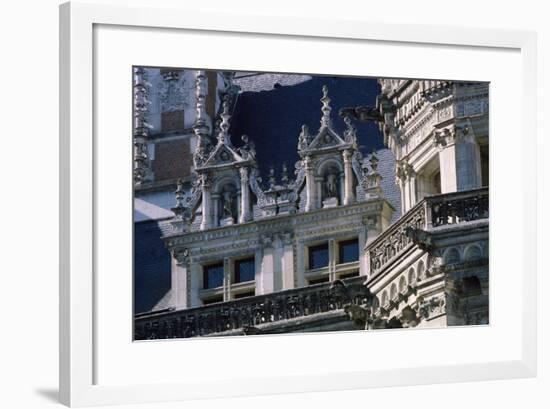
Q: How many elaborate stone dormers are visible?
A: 2